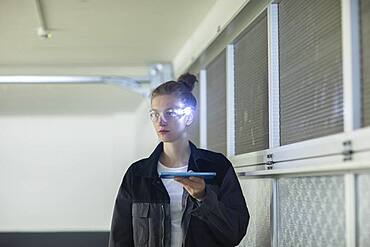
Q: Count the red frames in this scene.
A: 0